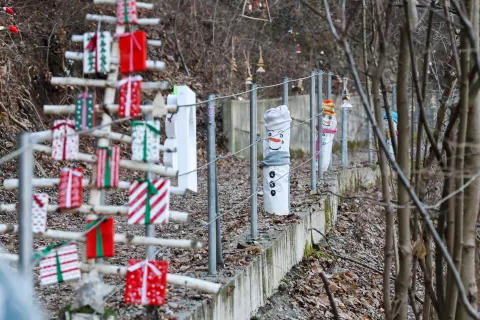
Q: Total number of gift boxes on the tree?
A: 14